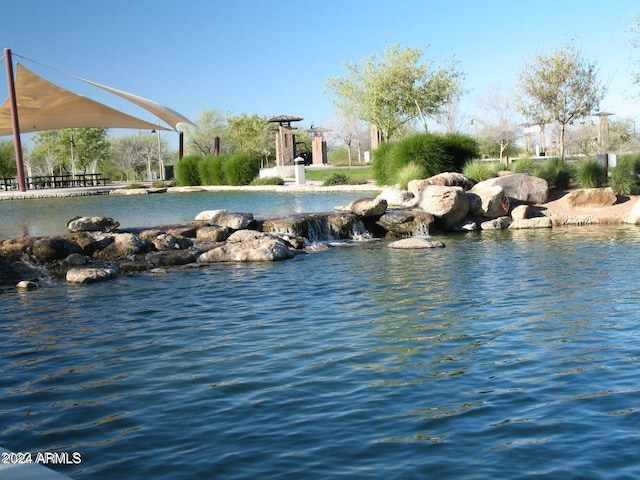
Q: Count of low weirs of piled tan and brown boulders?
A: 1